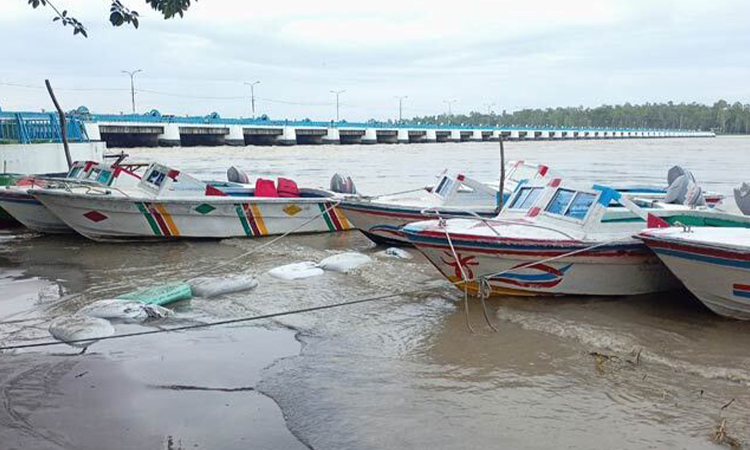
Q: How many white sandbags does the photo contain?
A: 6